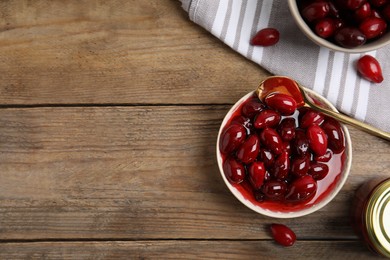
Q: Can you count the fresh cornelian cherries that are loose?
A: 3